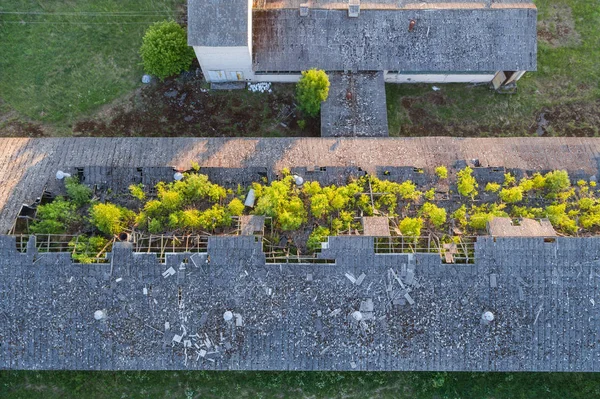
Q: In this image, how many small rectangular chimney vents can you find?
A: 2